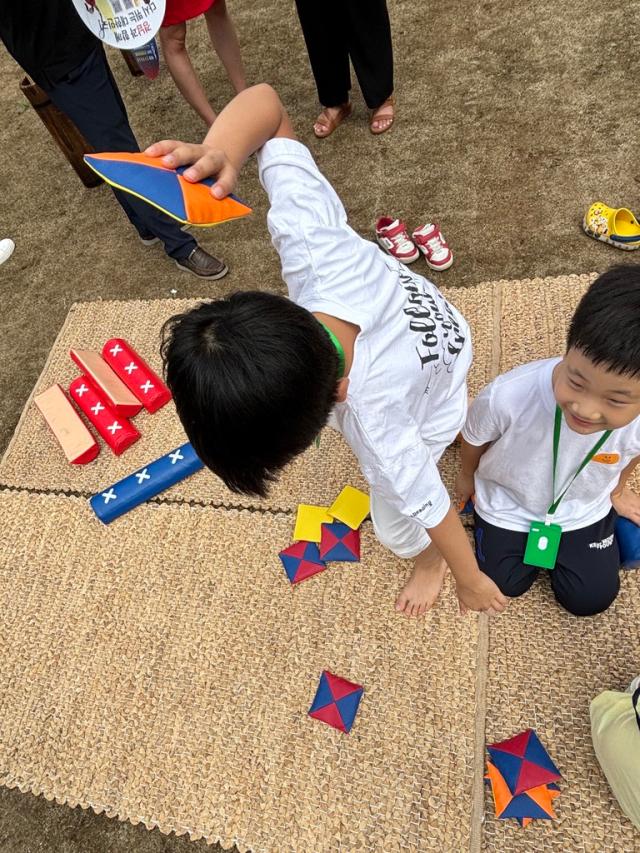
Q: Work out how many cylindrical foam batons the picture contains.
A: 5